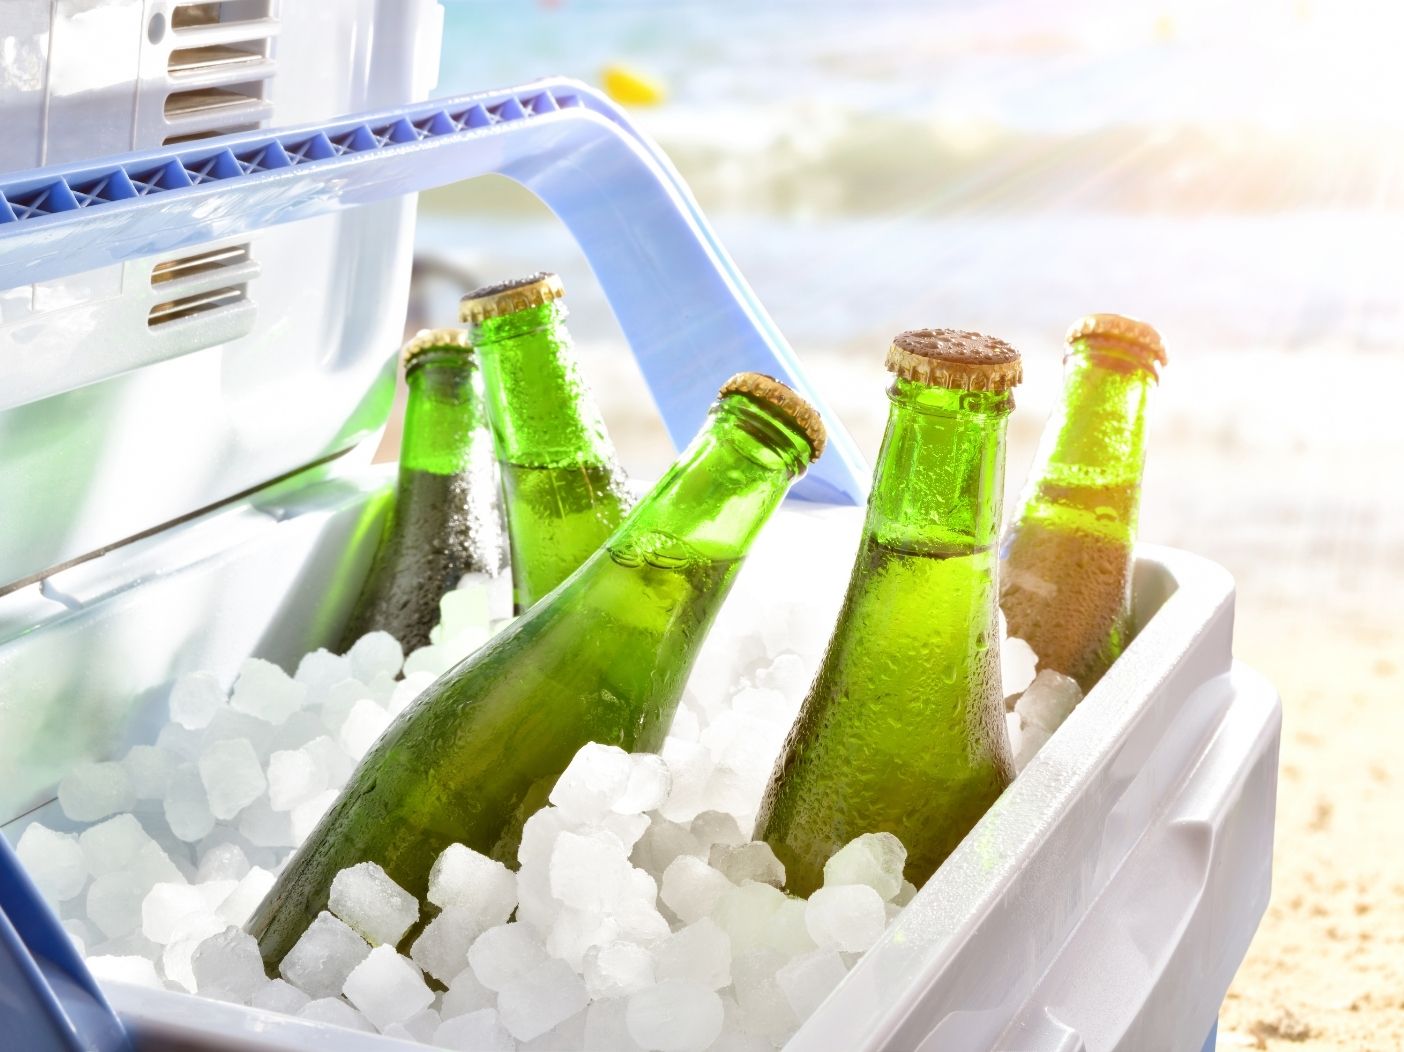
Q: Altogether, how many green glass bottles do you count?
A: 5